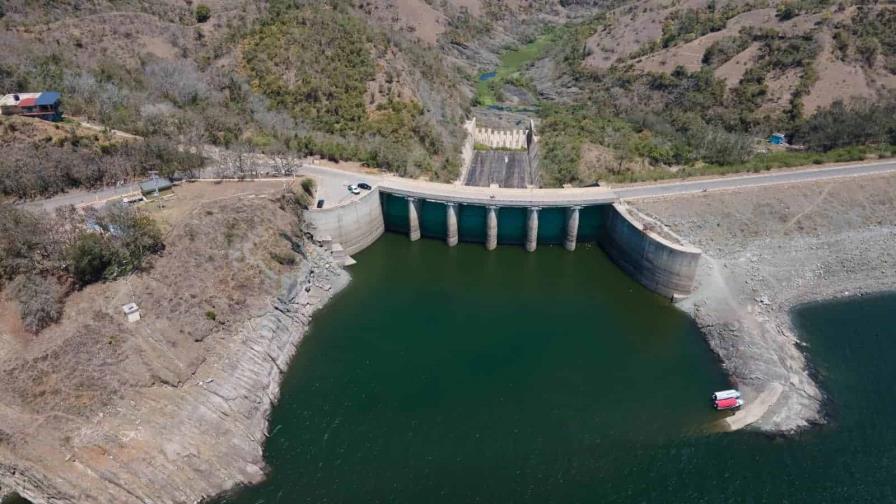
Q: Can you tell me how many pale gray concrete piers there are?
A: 5